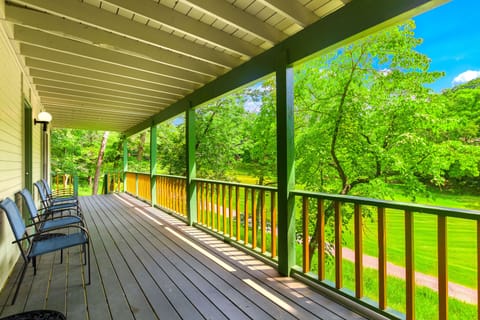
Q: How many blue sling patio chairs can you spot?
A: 4